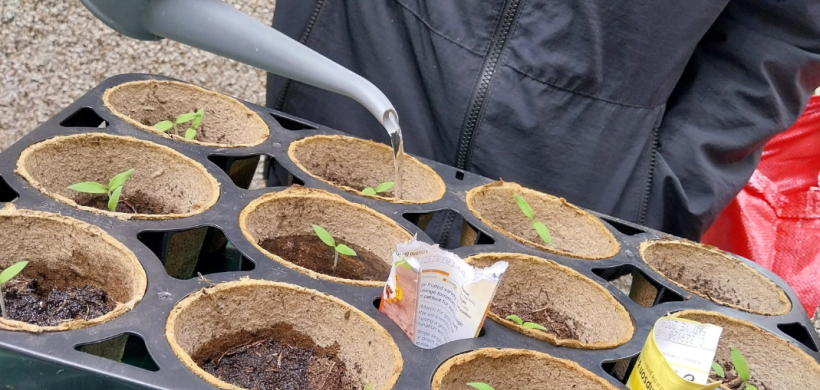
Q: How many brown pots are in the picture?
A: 11